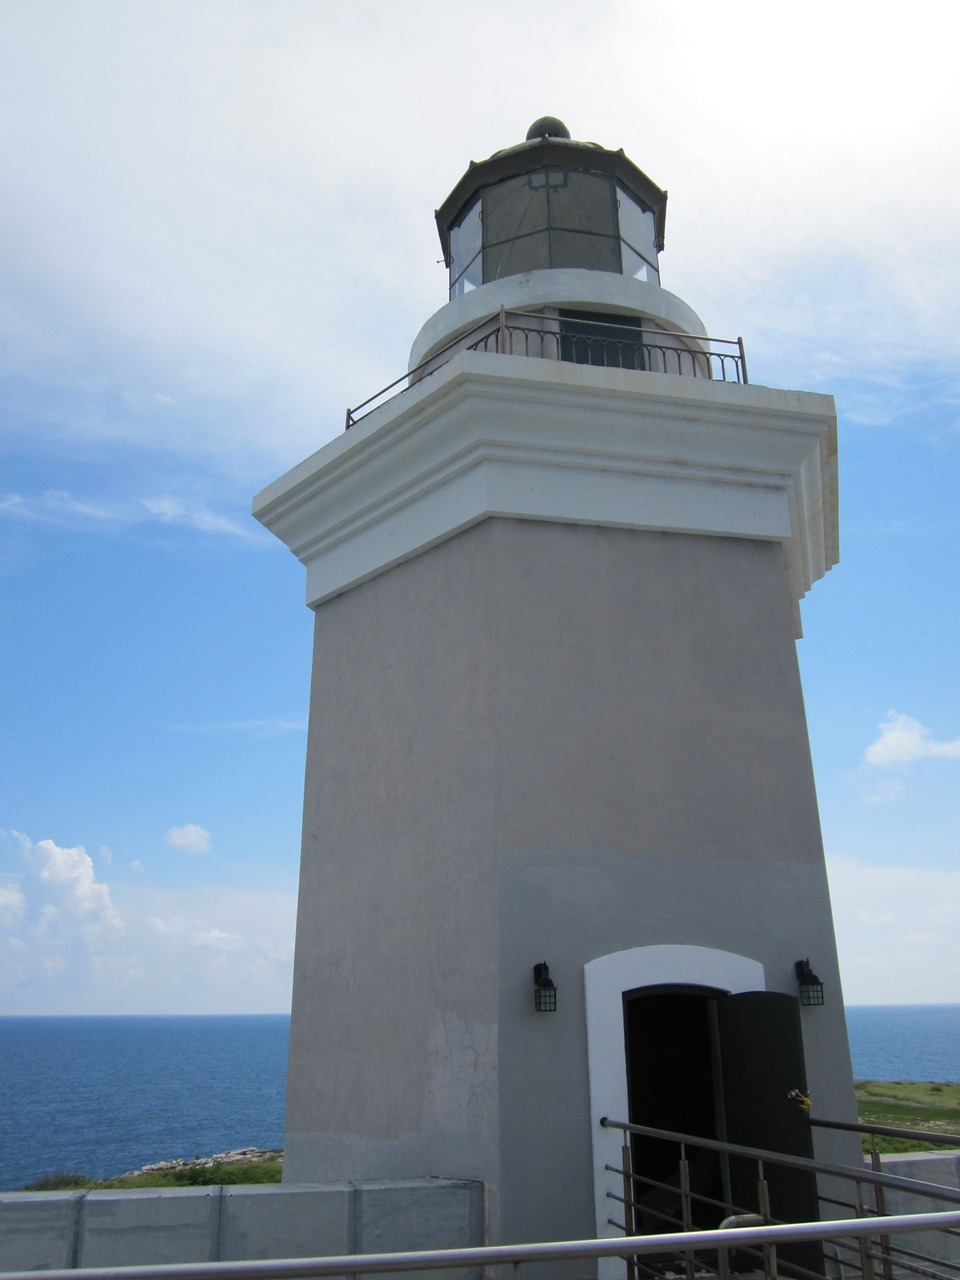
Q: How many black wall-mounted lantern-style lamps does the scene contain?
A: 2